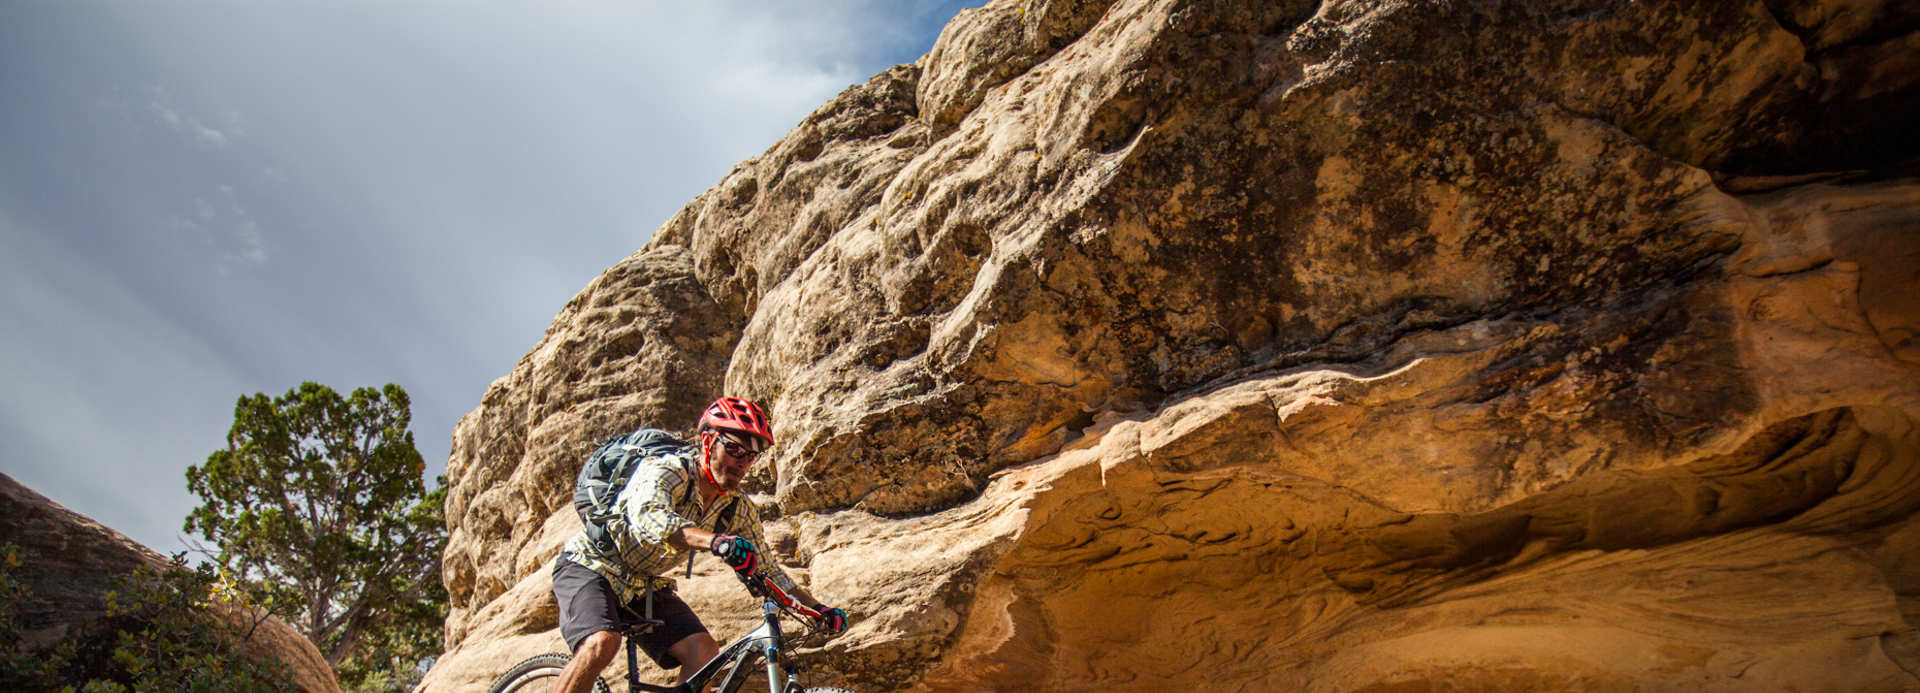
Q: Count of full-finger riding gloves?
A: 2